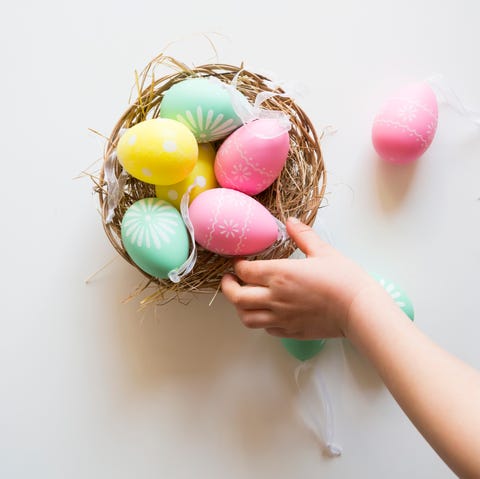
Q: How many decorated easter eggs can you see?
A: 9